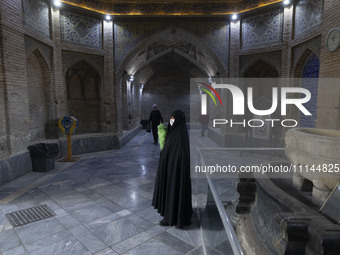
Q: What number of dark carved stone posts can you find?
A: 3